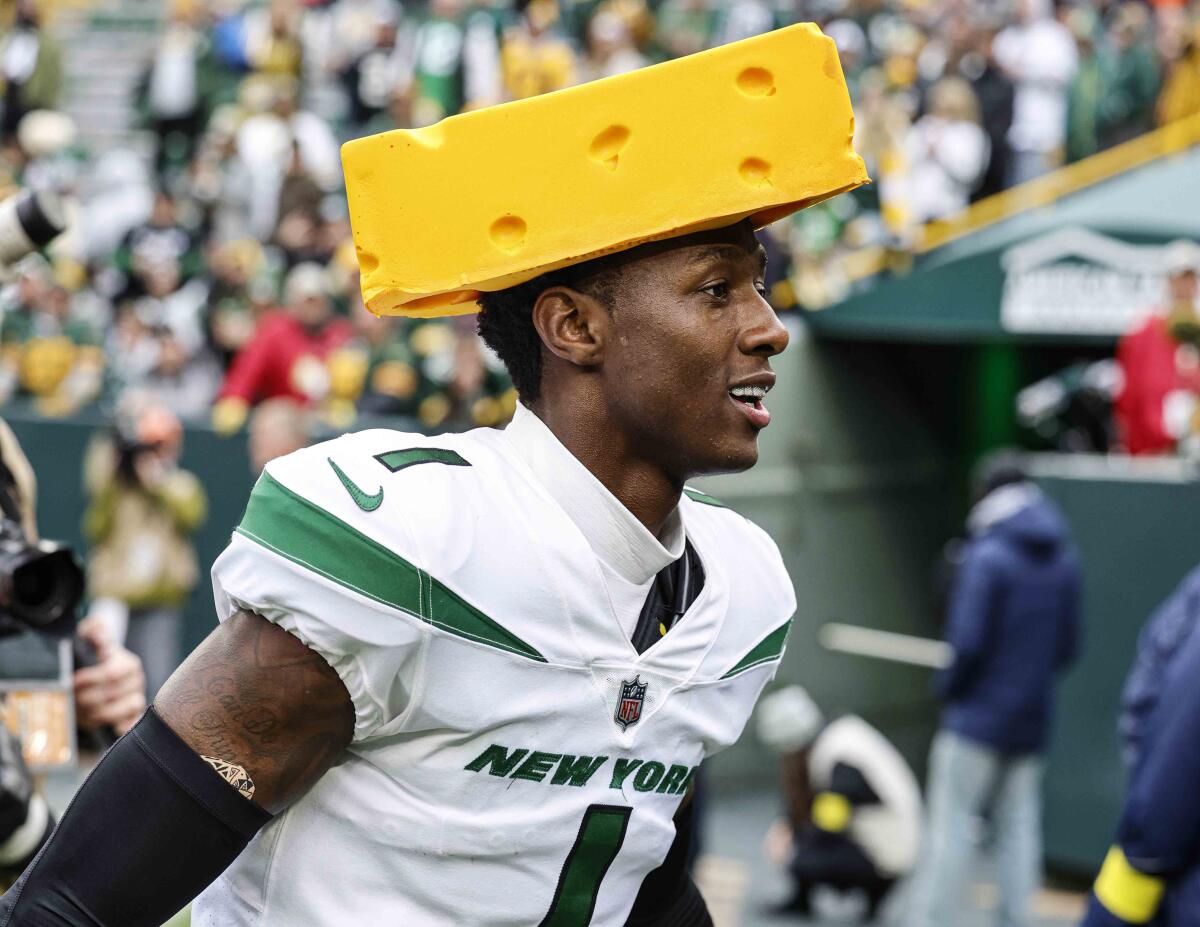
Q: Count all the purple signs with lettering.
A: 0